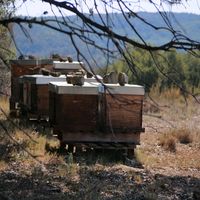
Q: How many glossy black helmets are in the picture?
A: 0